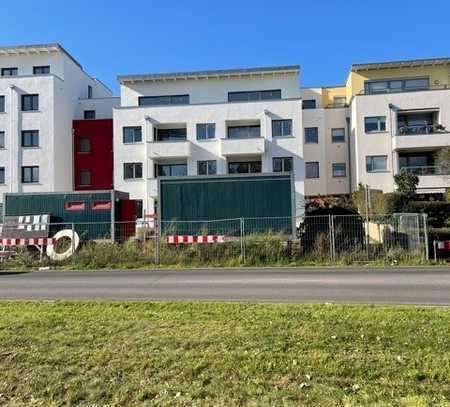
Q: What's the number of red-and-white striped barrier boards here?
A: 3